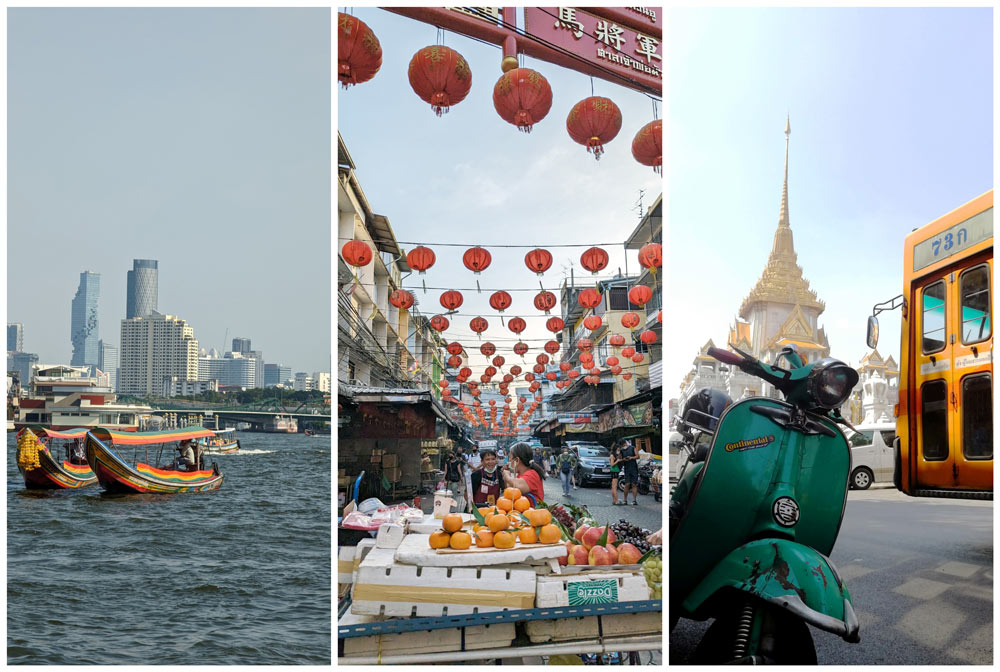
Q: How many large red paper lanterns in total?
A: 5